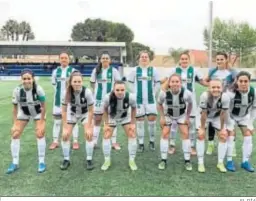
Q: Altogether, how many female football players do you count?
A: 11